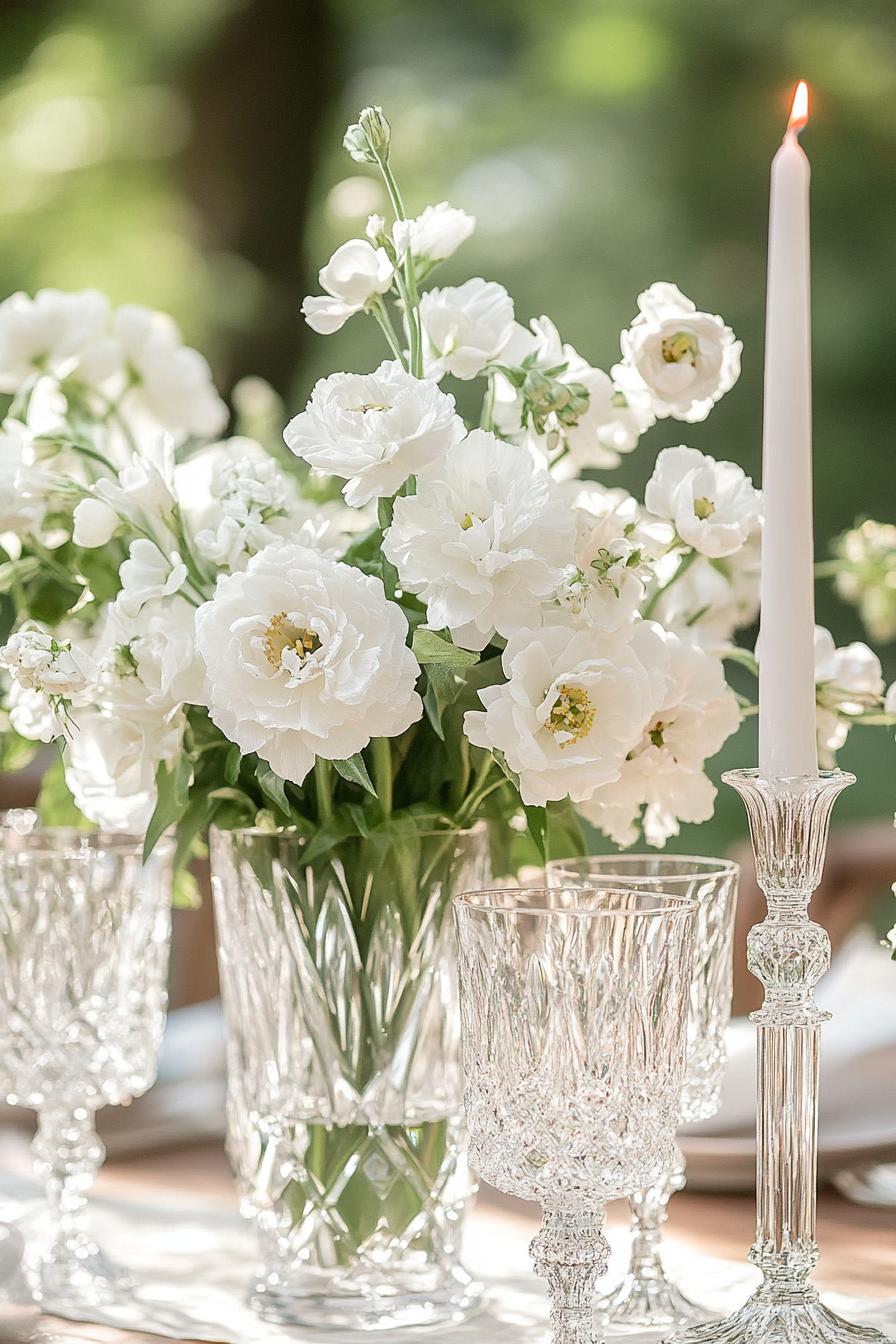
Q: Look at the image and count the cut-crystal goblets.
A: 3